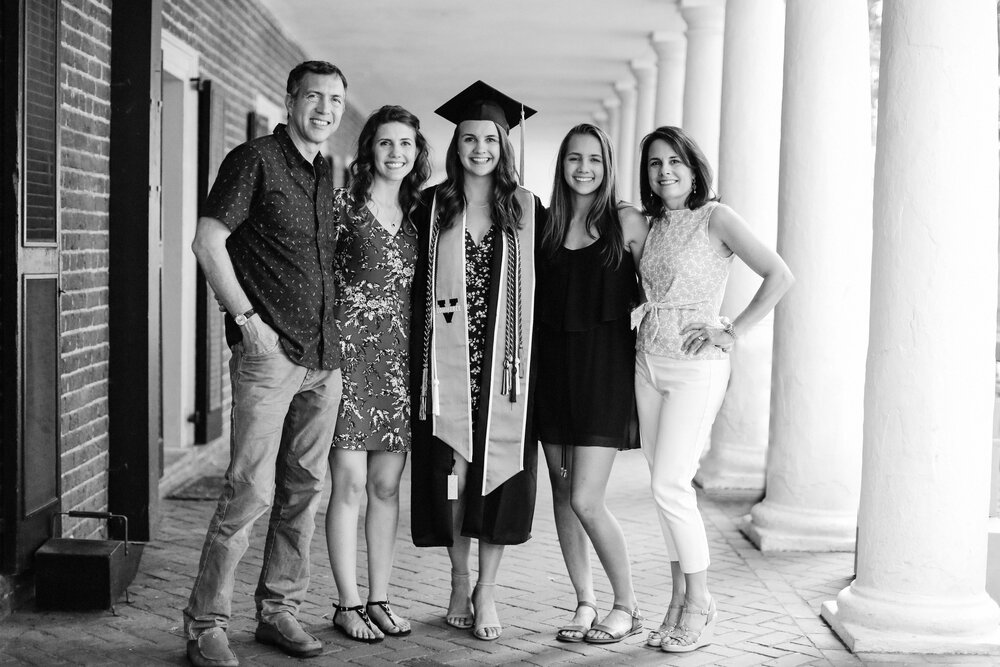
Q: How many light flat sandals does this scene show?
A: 2